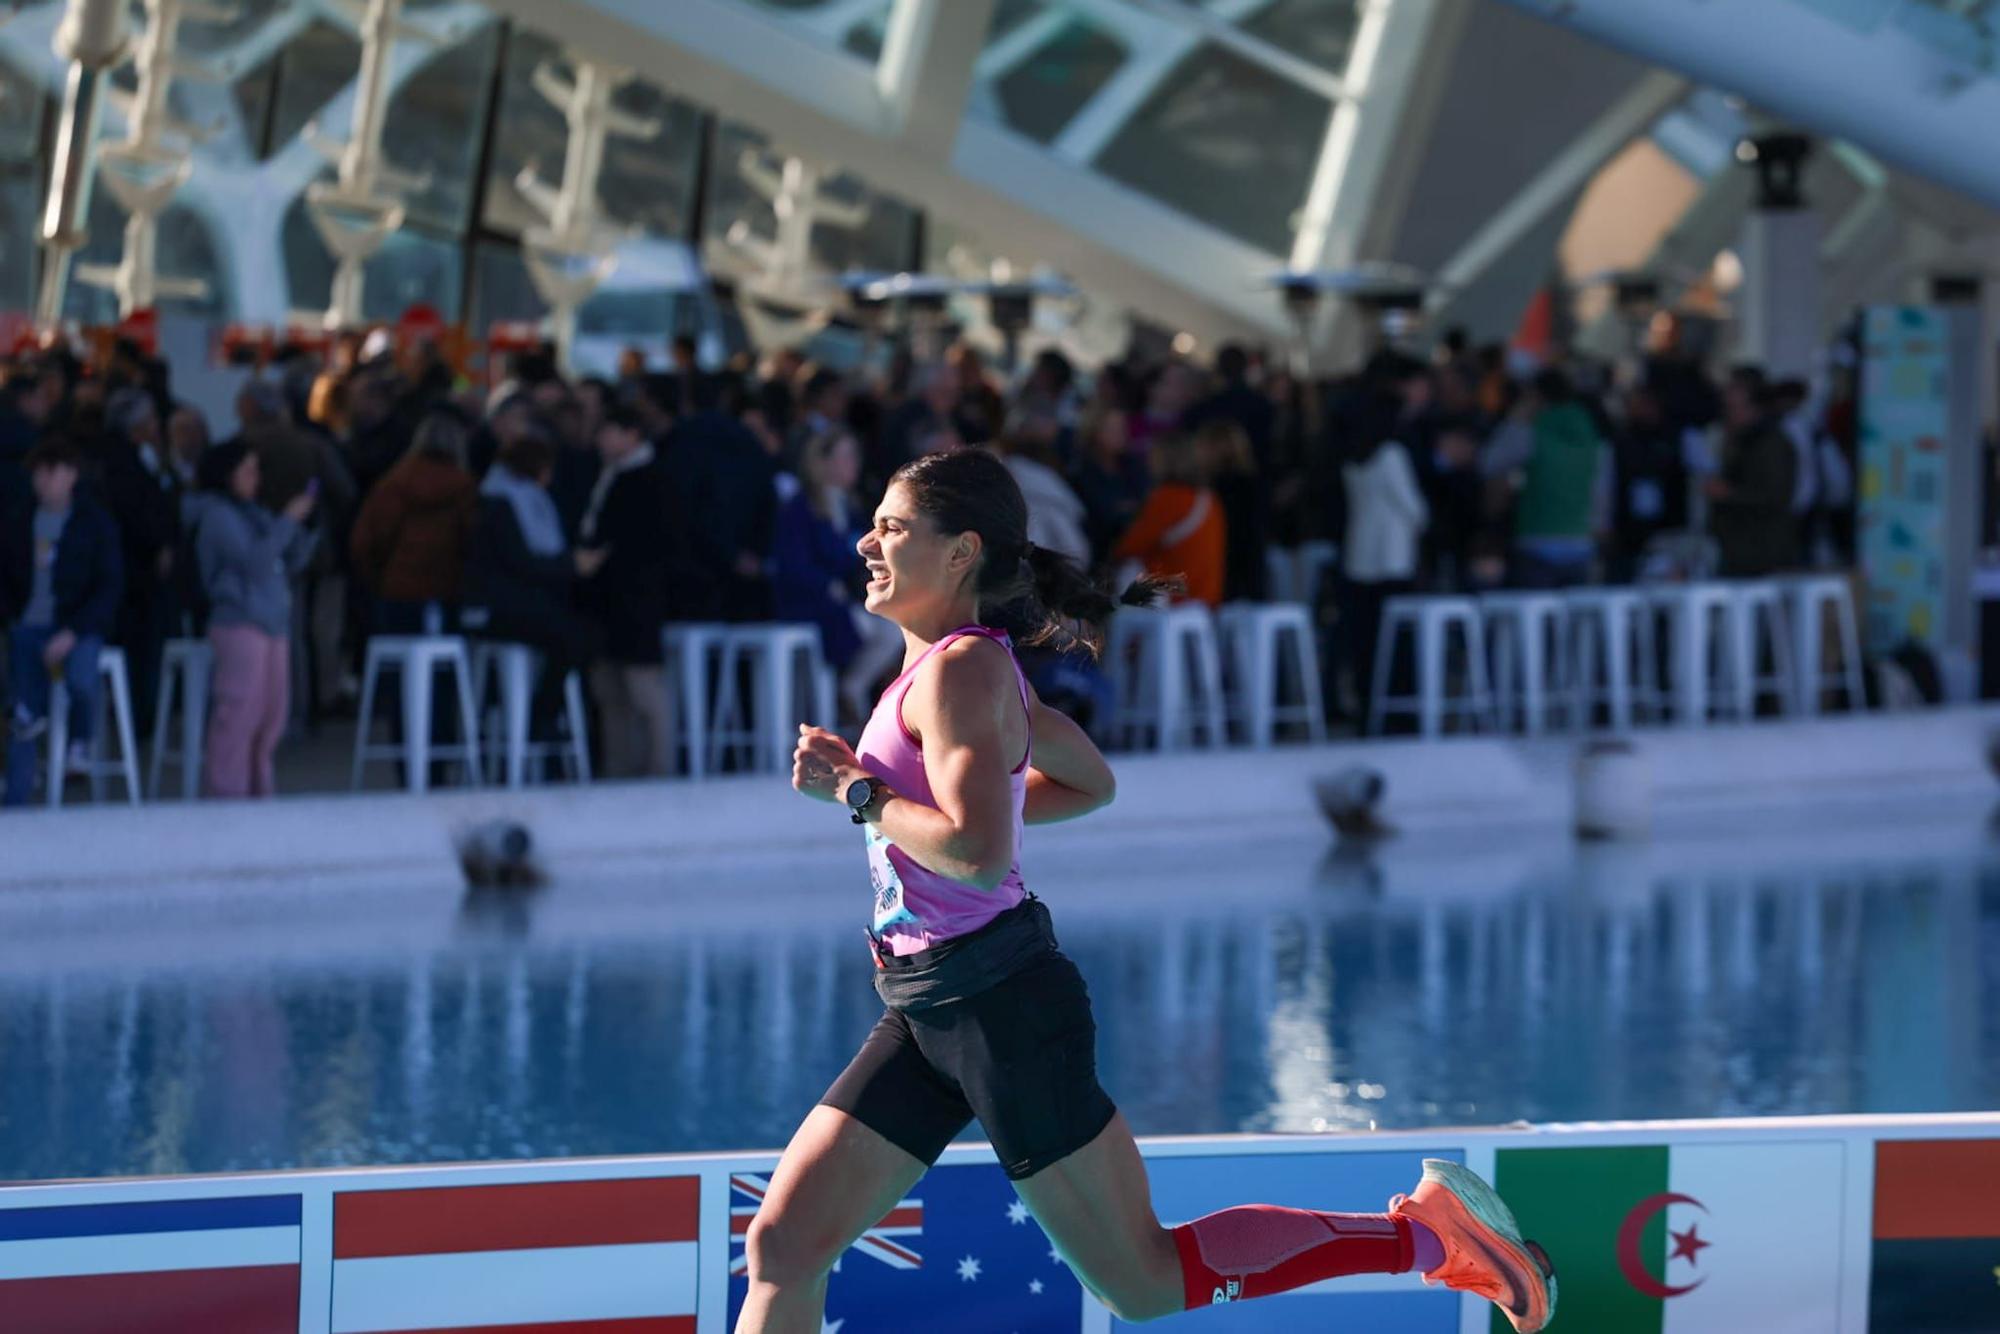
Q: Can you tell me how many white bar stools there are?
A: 14